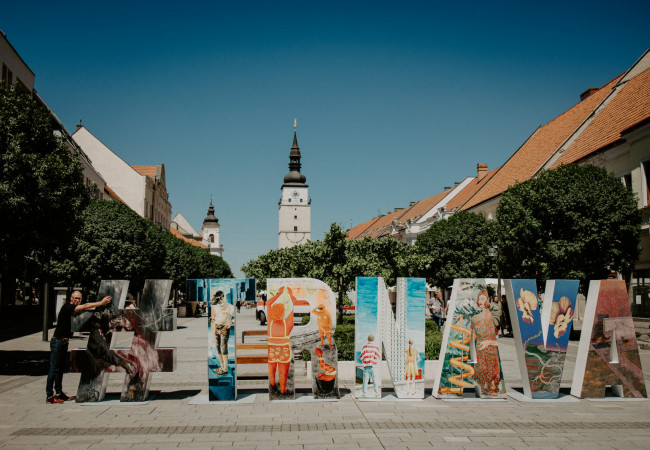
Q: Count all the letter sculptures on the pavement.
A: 6